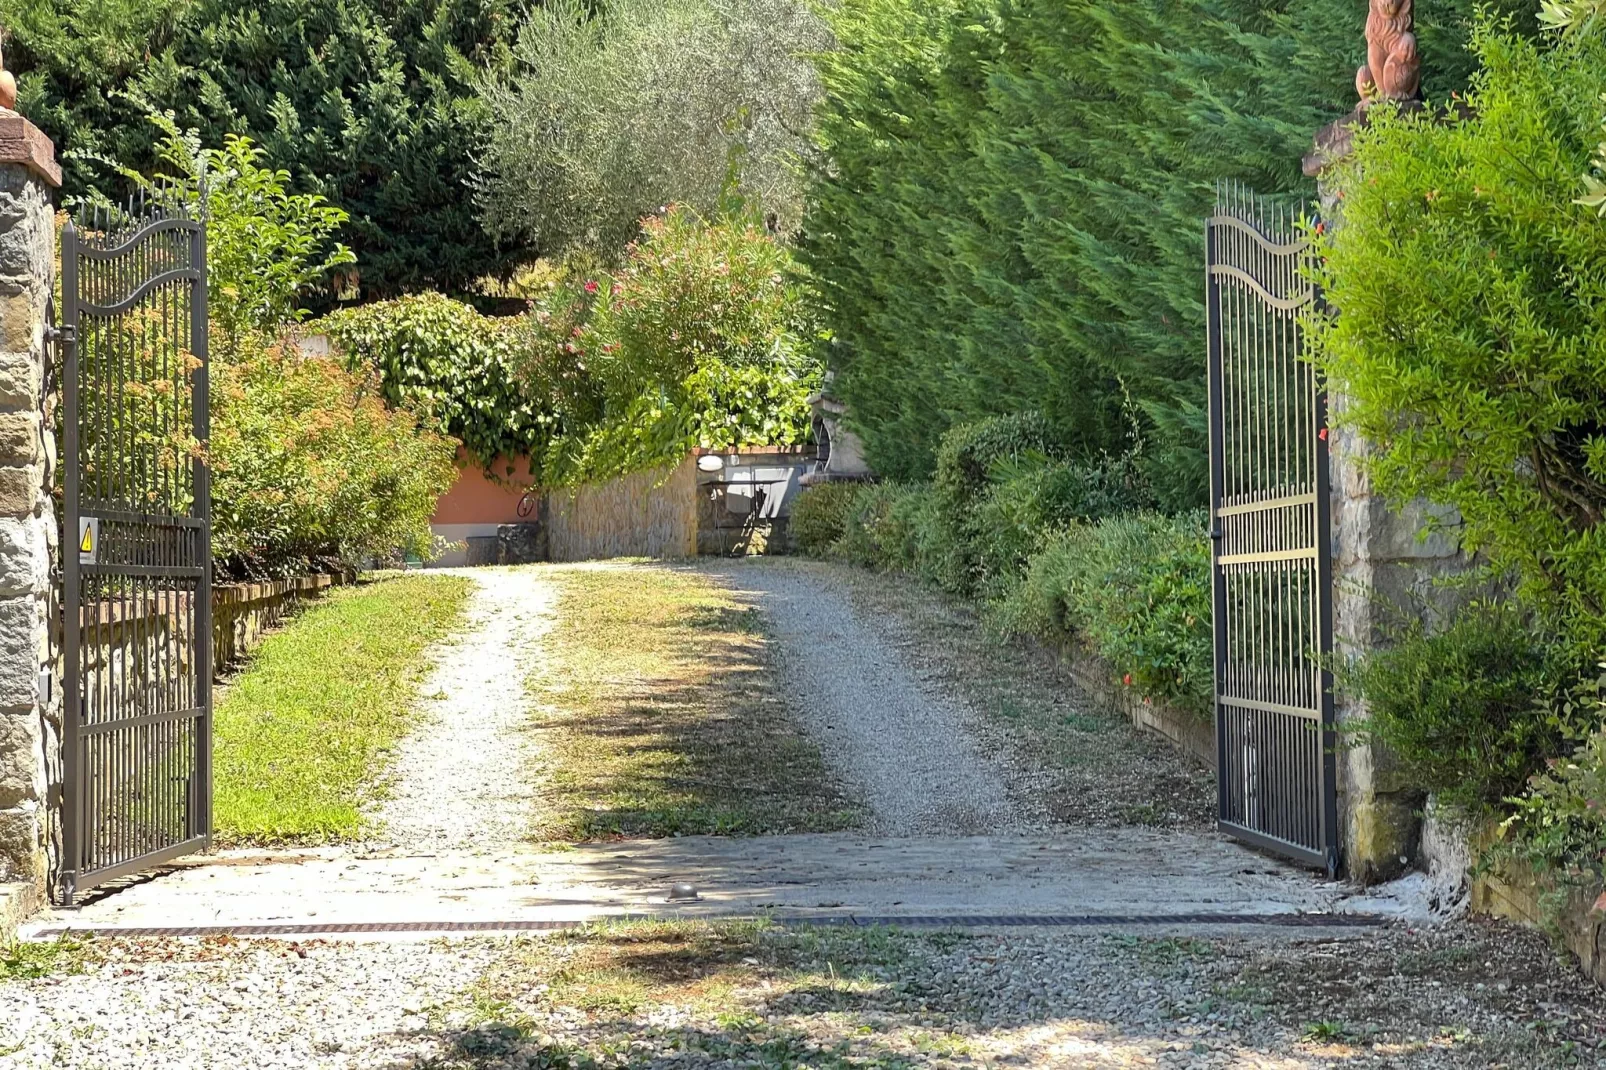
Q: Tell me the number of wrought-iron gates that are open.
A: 2